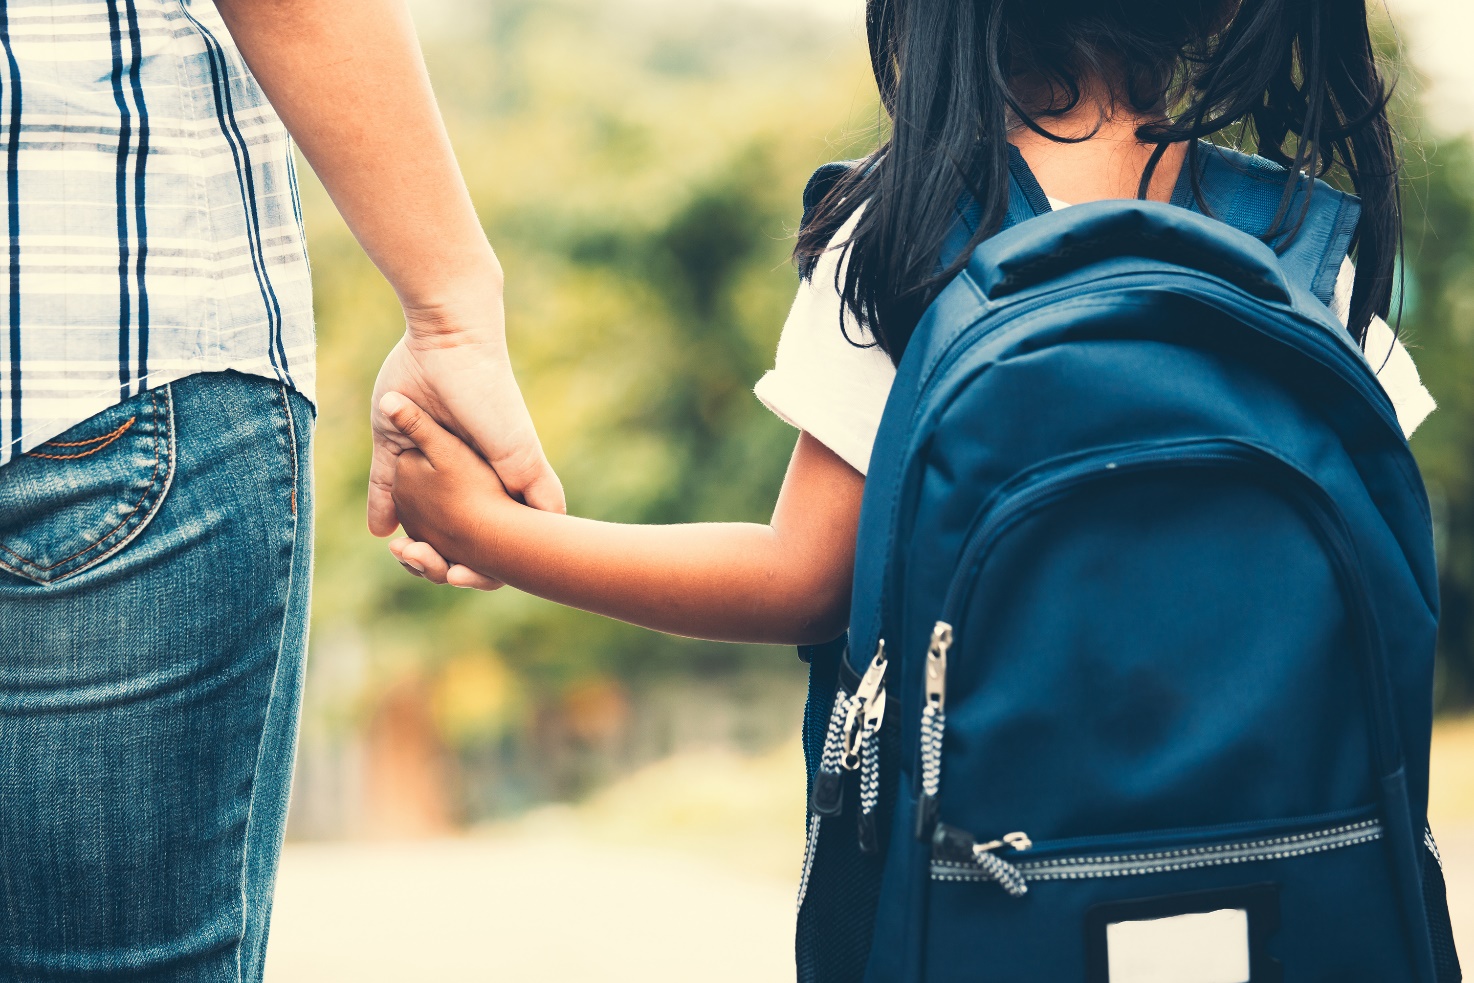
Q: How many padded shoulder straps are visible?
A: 2